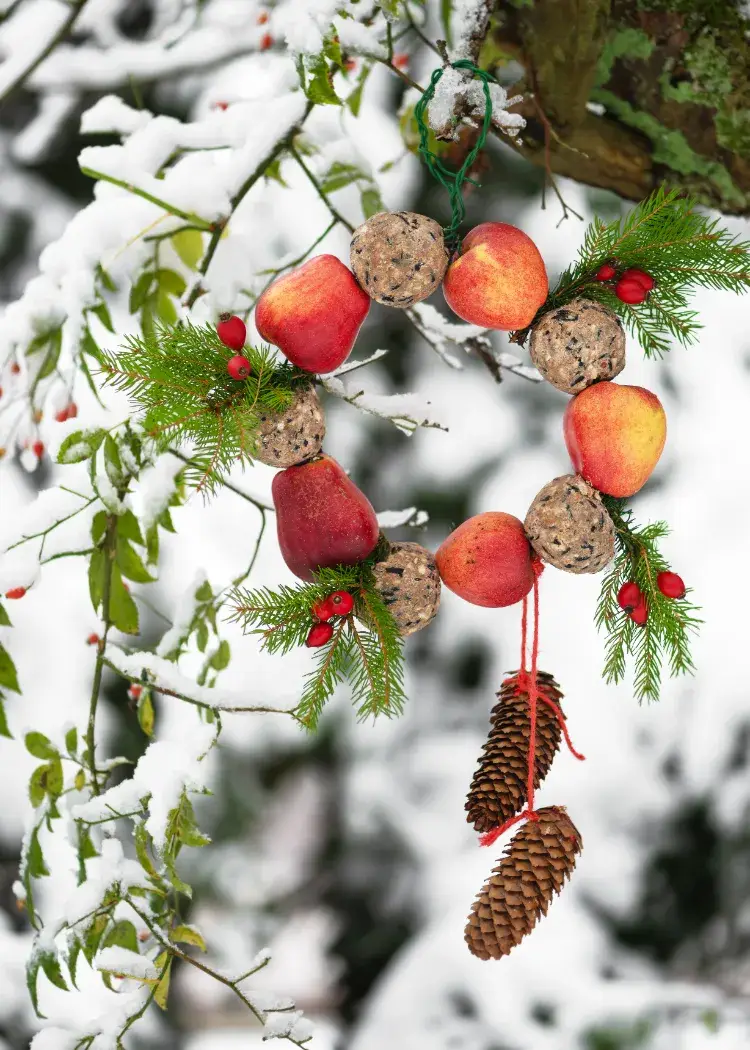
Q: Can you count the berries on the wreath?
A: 11